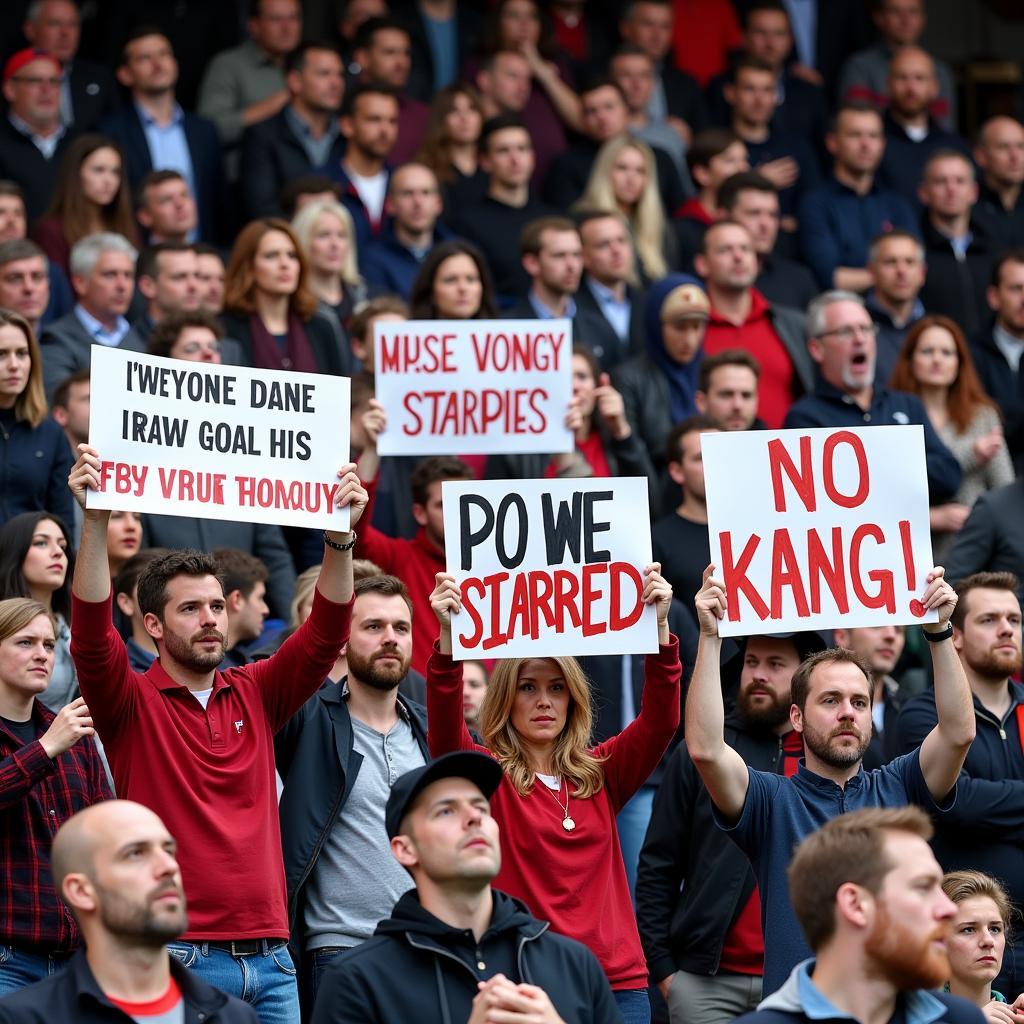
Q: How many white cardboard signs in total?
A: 4